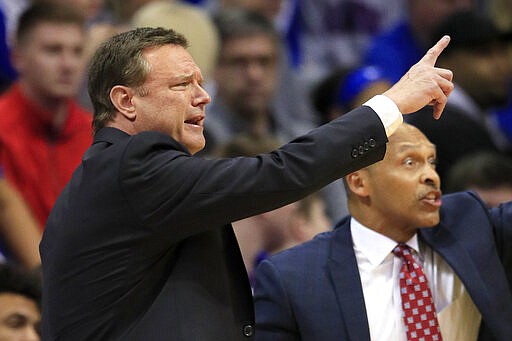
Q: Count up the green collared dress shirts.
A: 0